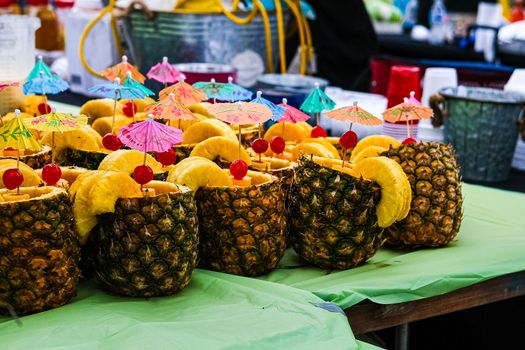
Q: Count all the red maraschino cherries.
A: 13